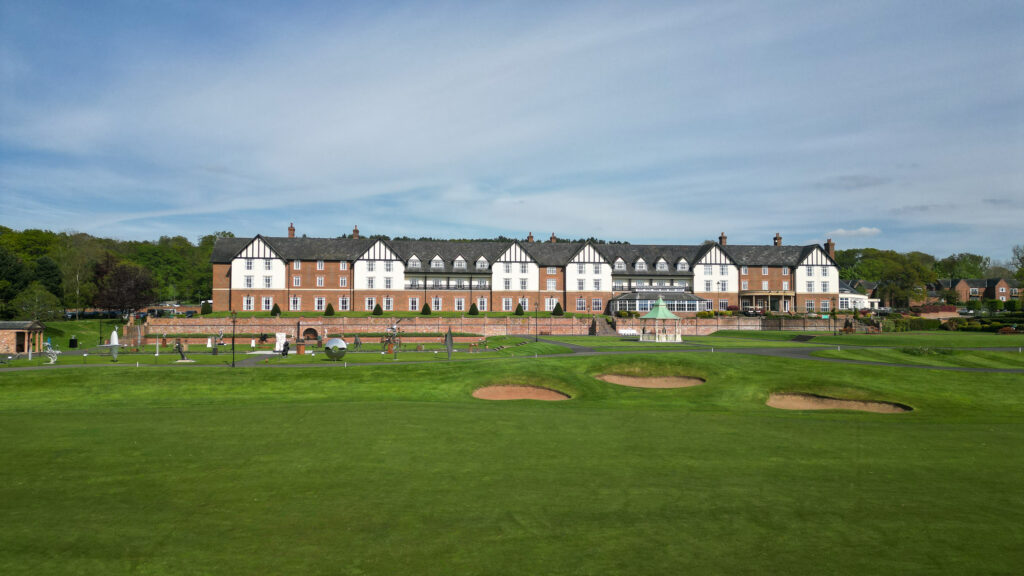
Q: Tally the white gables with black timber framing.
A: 6